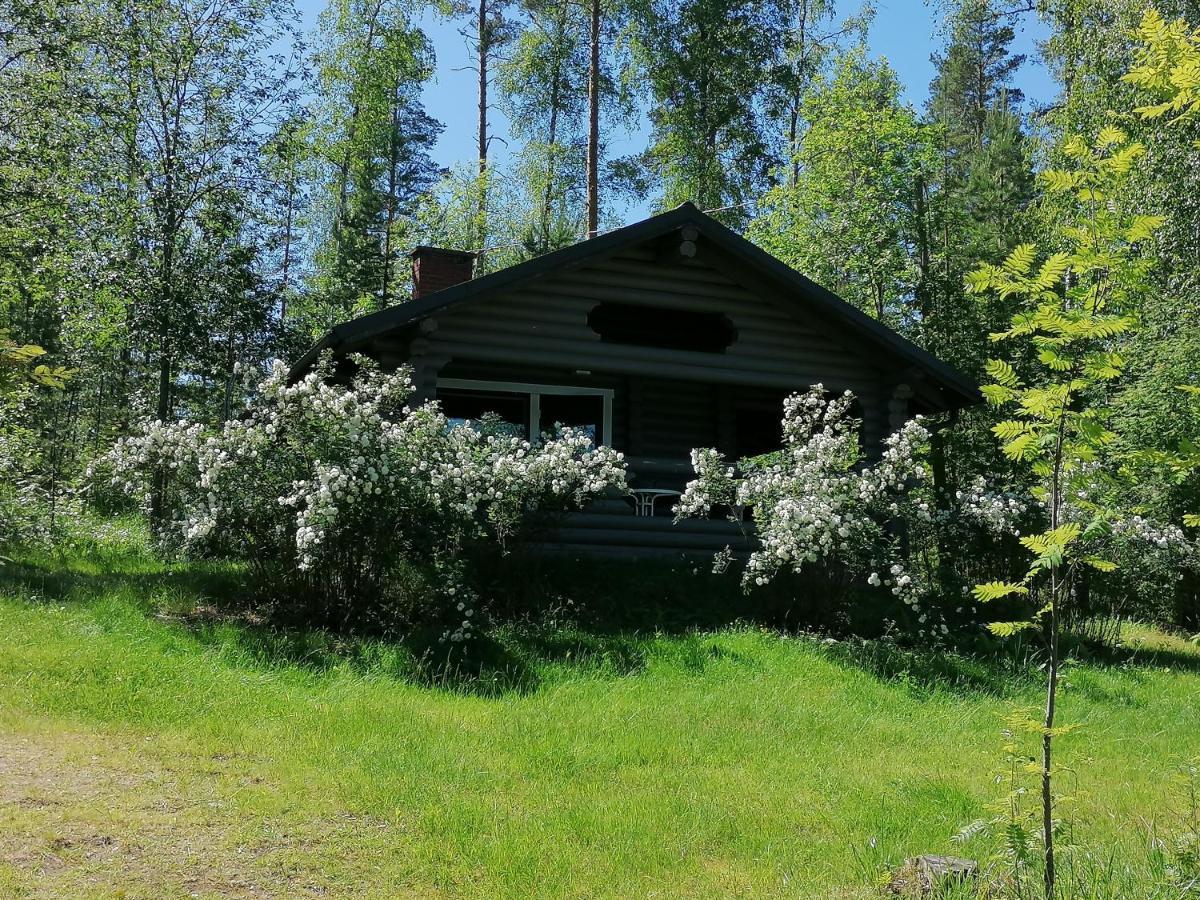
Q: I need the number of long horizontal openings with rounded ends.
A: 1